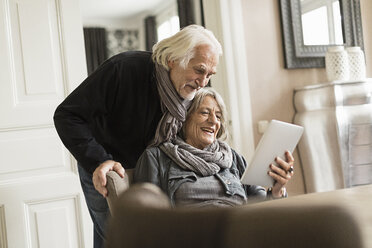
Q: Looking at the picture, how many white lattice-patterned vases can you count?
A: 2